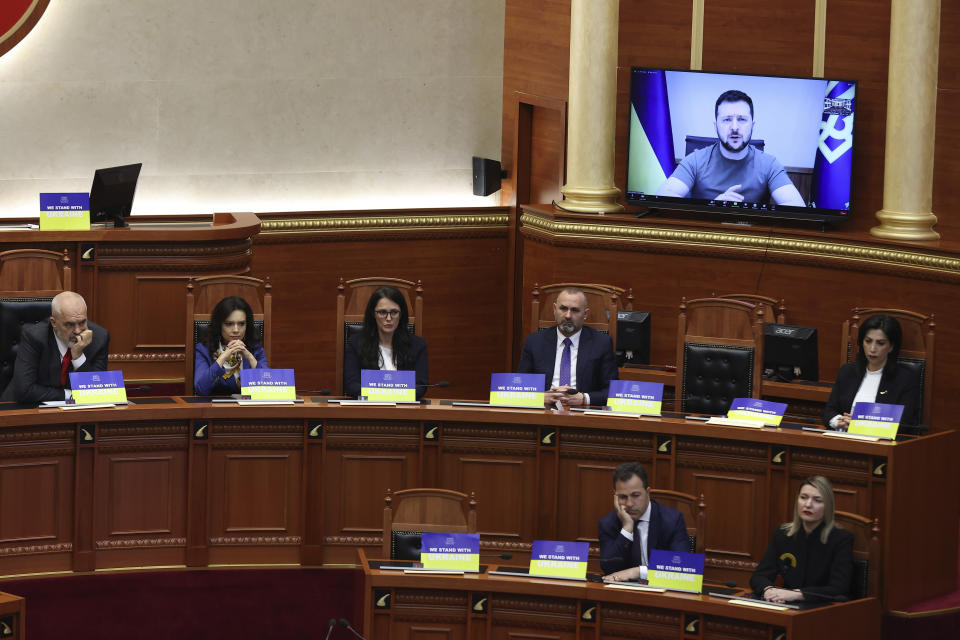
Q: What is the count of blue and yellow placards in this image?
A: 11